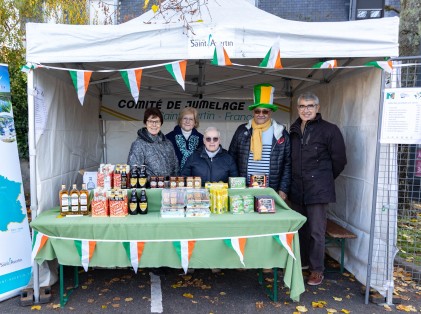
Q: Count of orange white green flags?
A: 13